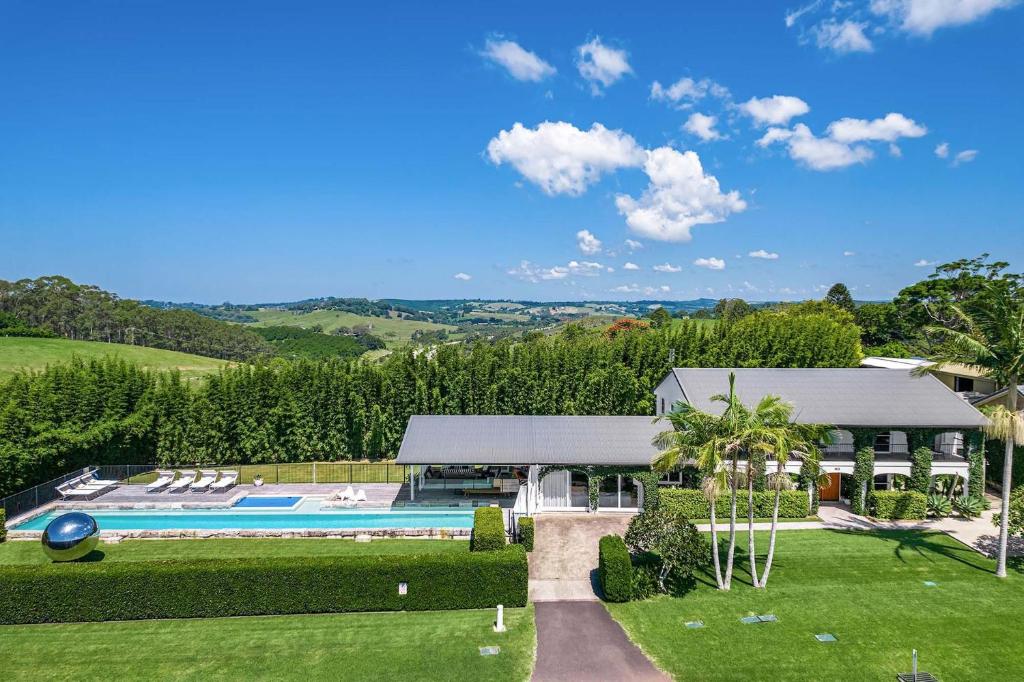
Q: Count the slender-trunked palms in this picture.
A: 5